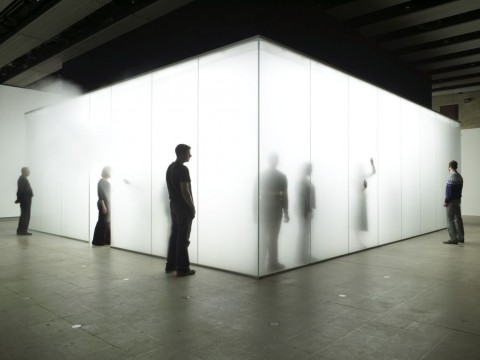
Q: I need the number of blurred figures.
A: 3